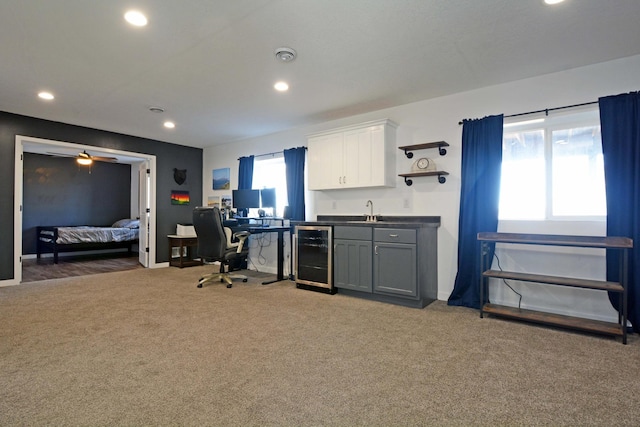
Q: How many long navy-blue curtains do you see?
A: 4